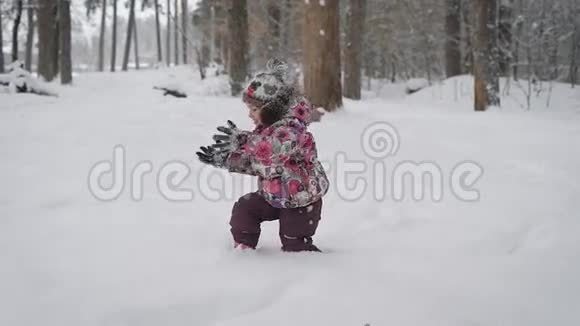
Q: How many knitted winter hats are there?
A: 1